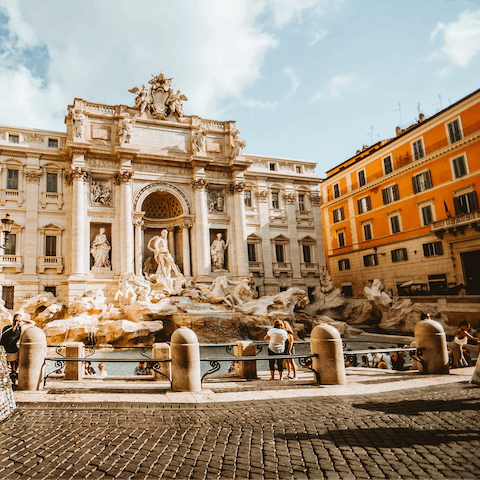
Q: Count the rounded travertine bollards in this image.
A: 4